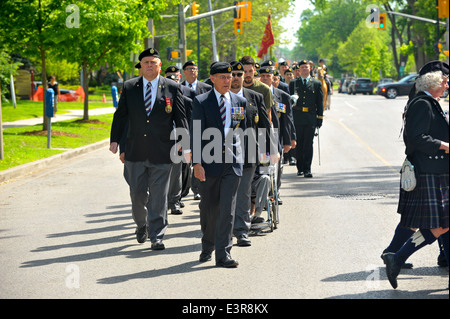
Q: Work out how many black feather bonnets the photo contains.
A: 0